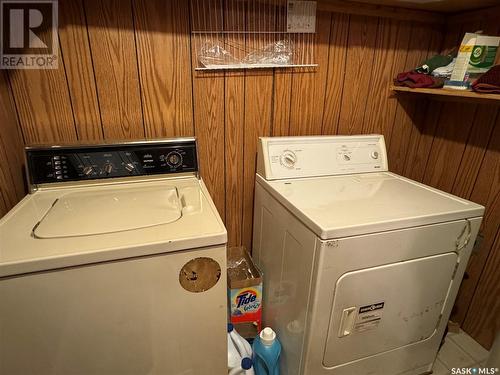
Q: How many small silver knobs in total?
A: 3